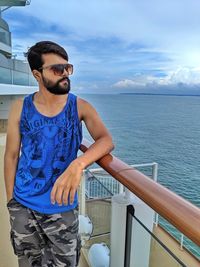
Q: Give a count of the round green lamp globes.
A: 0